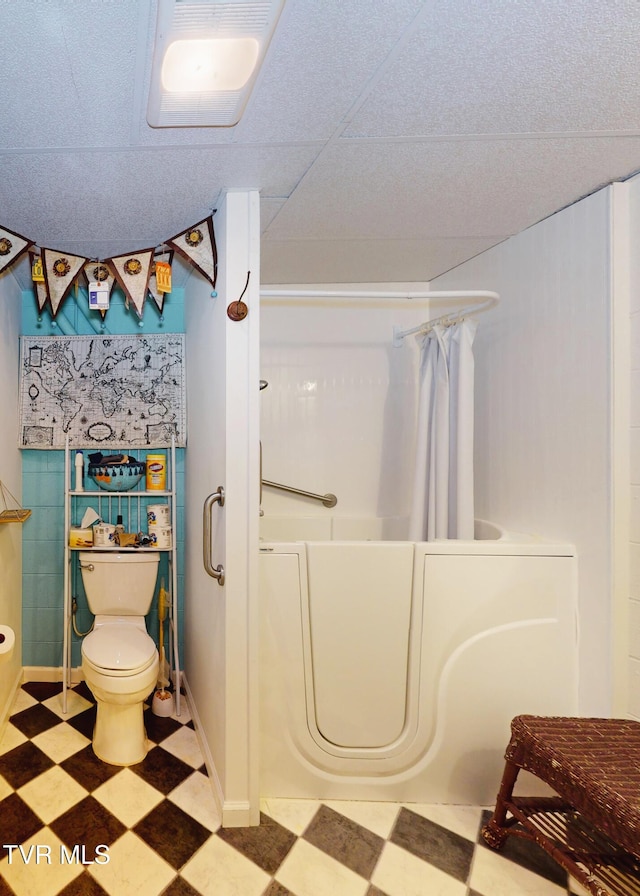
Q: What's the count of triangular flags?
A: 7